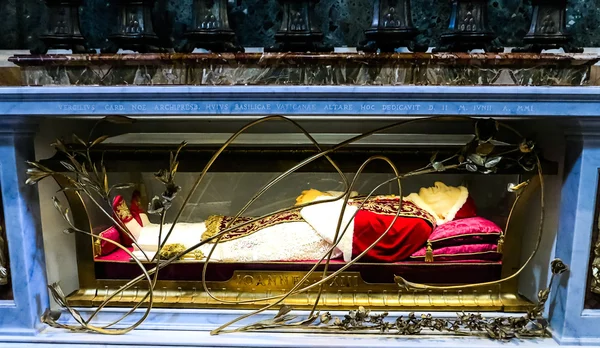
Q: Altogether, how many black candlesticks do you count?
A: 7